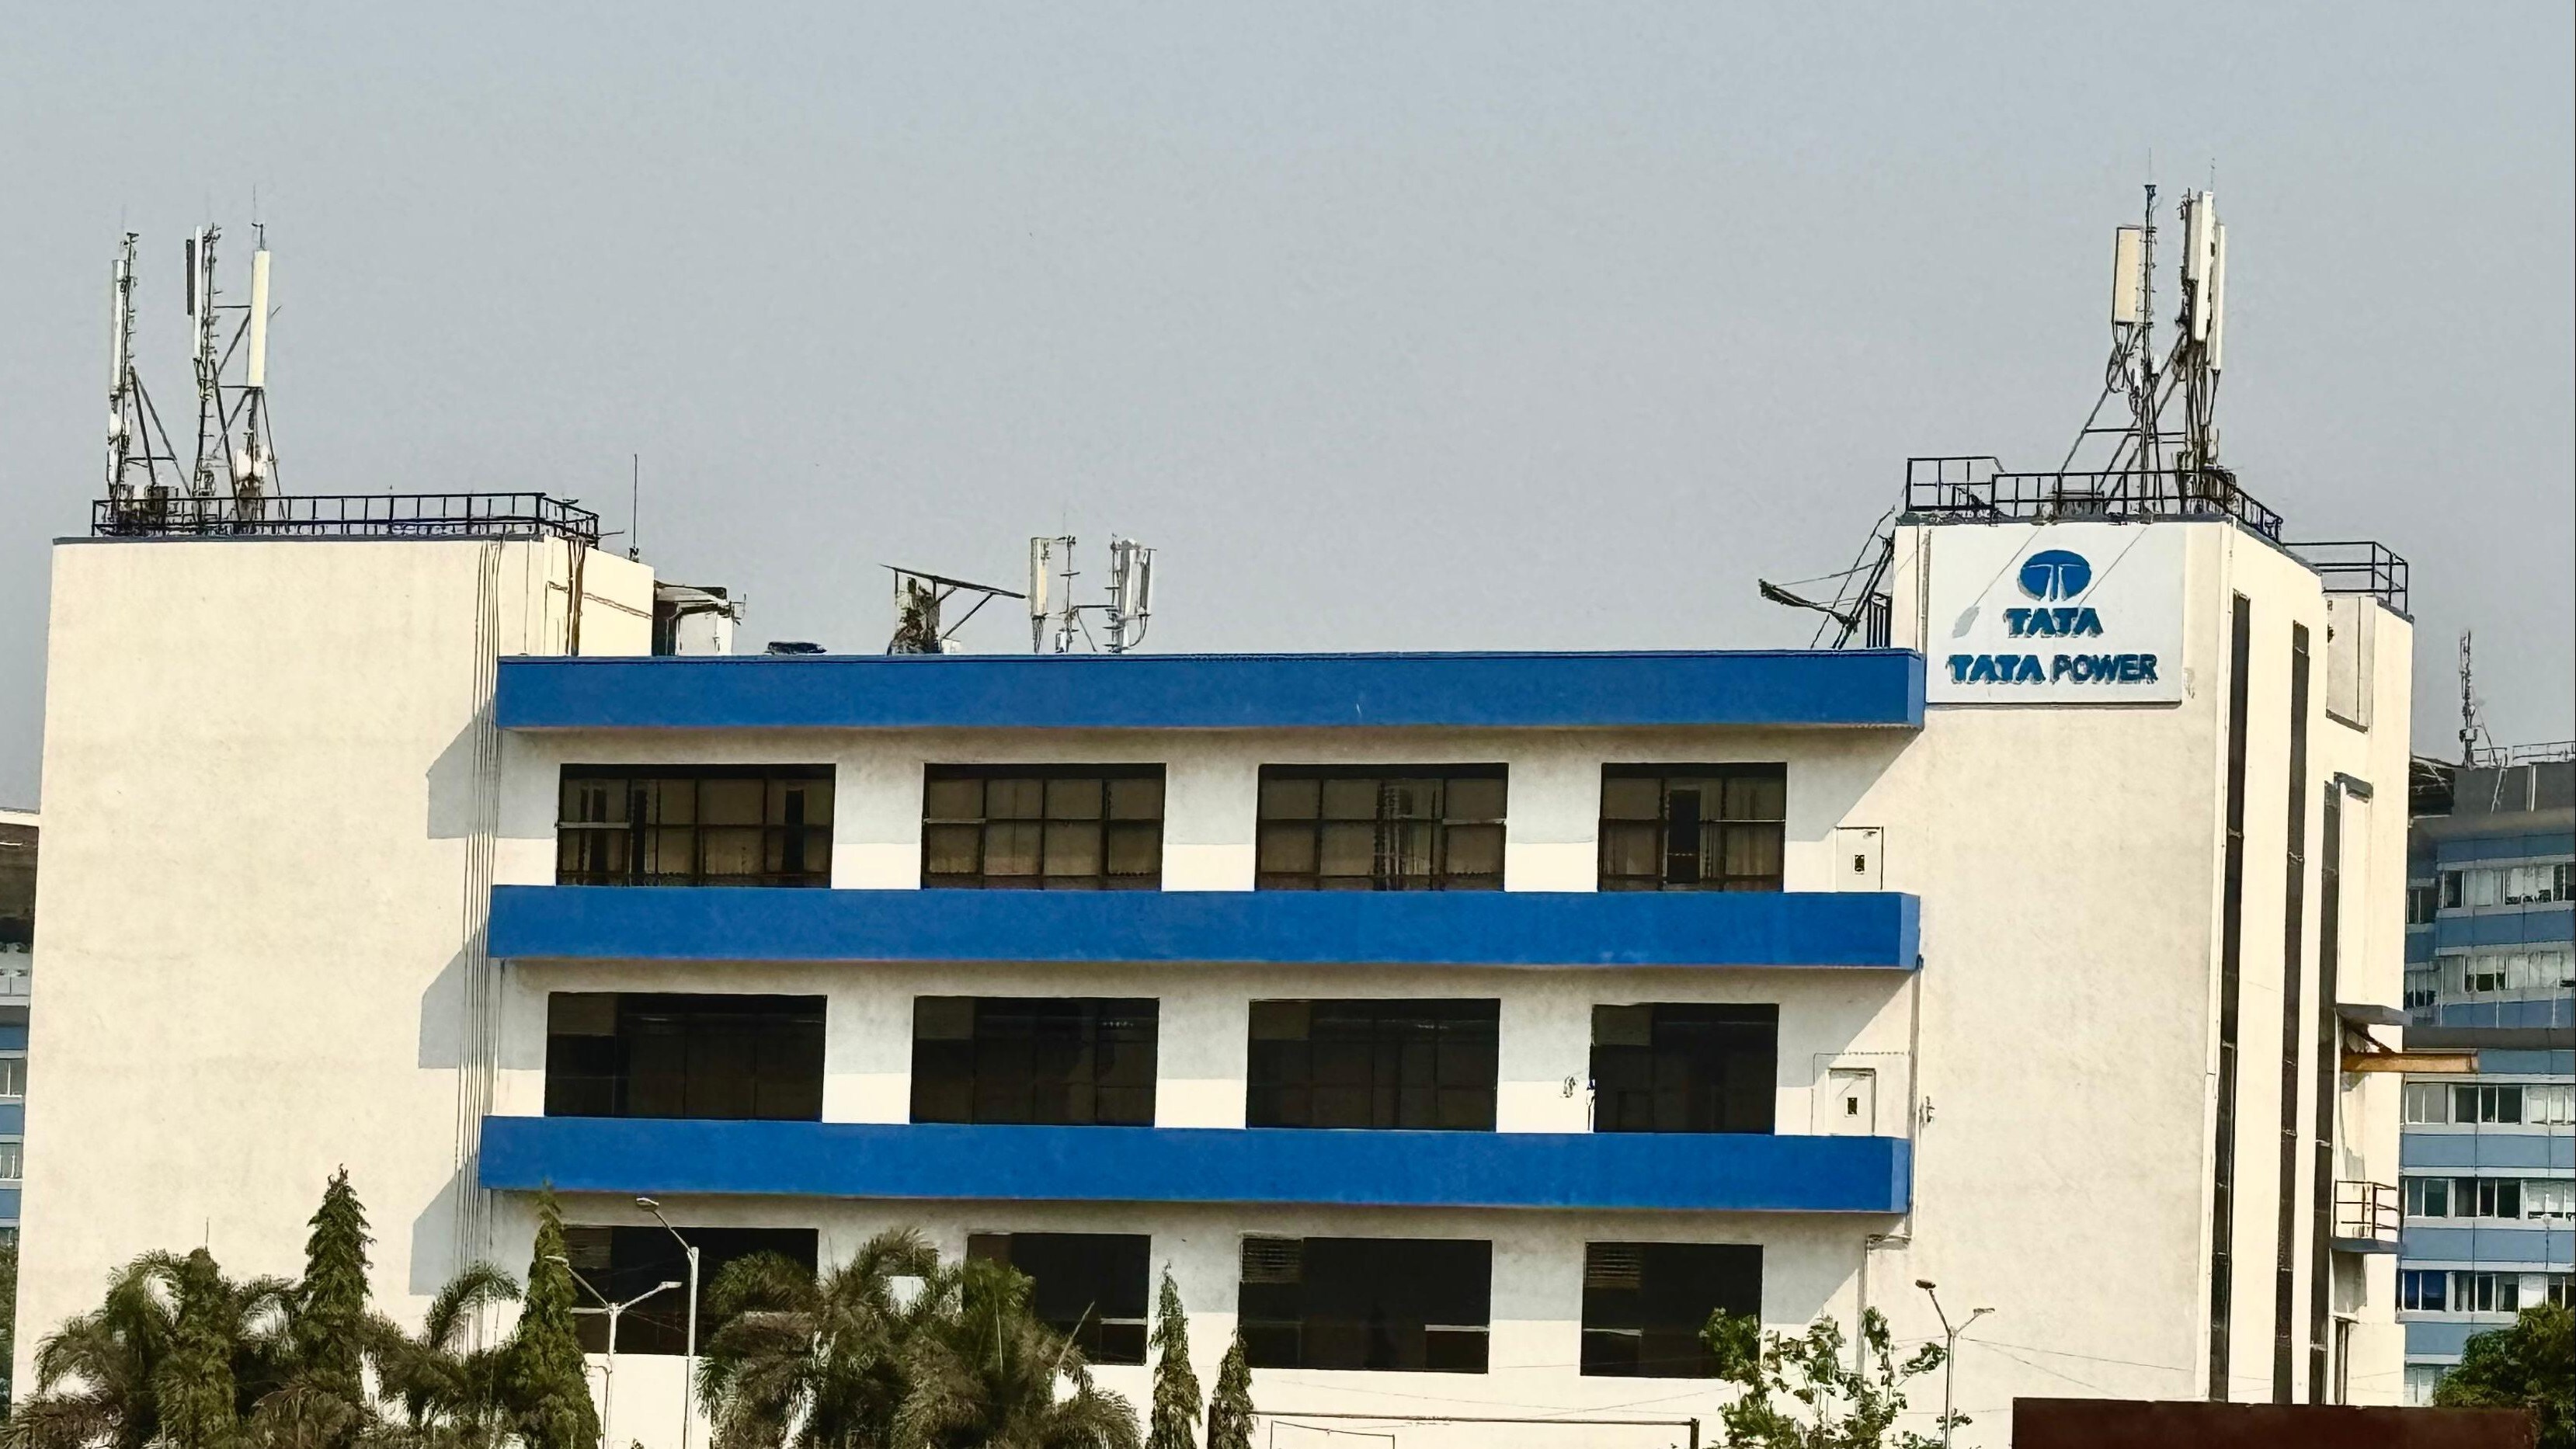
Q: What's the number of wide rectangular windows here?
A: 12